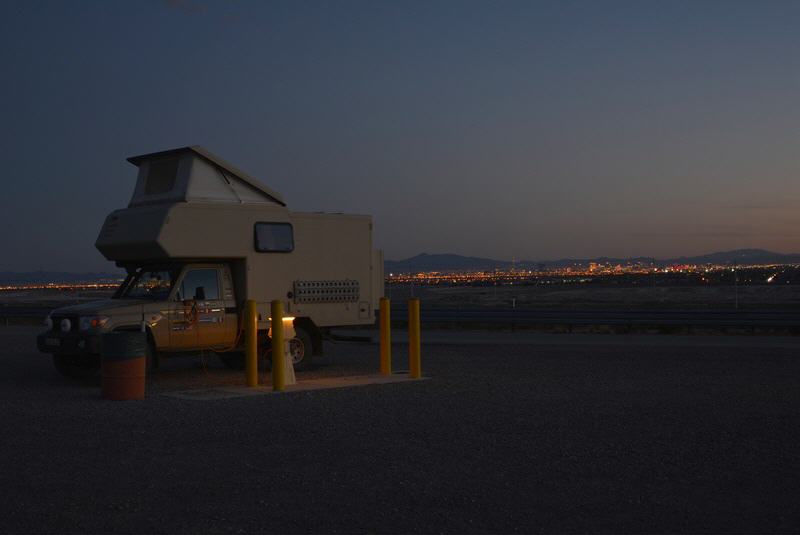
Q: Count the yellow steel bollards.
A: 4